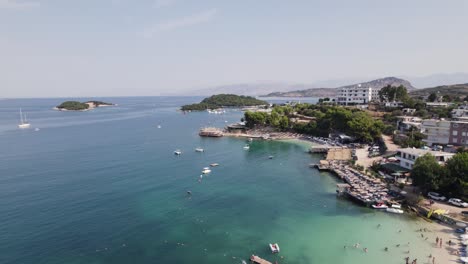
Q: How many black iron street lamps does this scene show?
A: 0